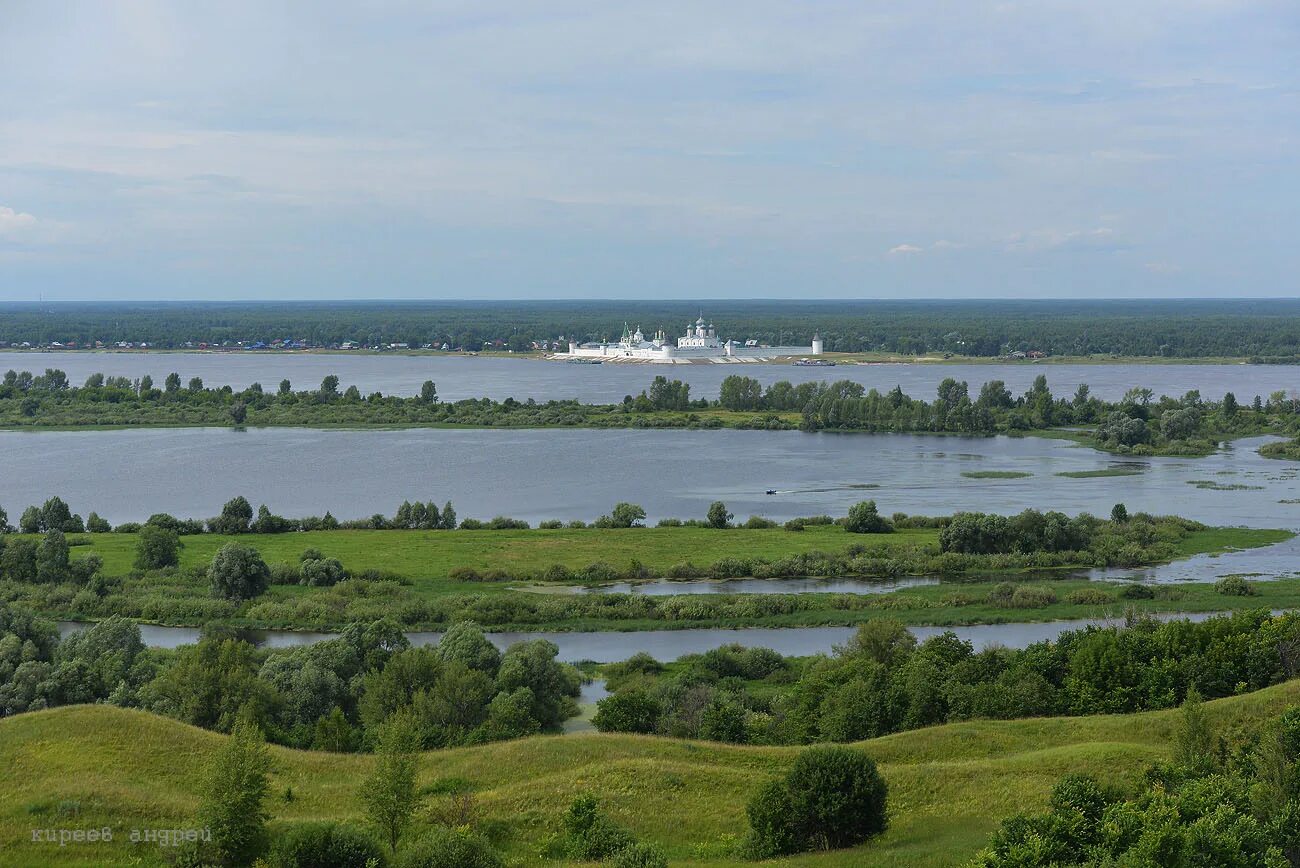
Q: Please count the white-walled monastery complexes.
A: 1